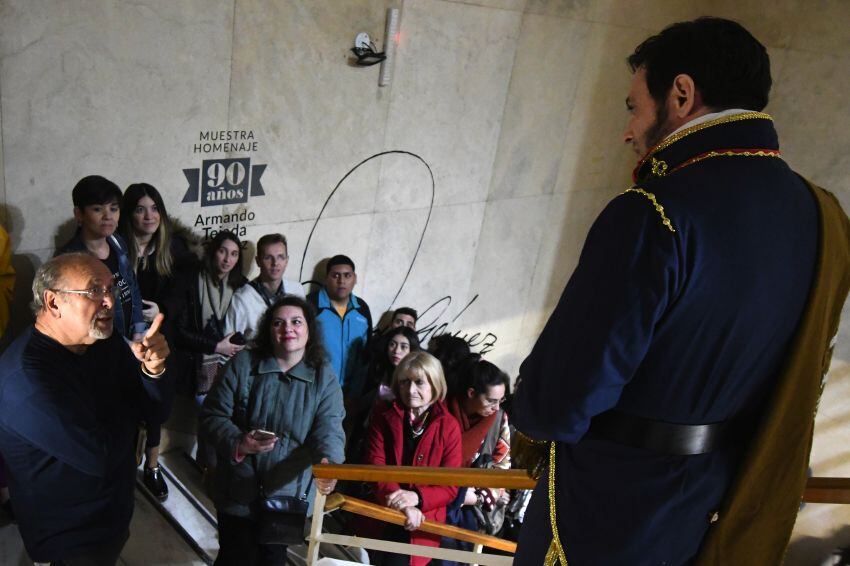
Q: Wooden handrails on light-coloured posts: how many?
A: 2